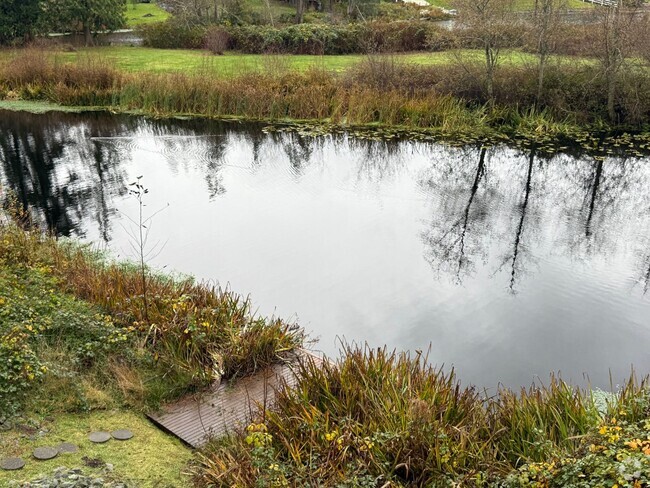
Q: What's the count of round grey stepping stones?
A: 5